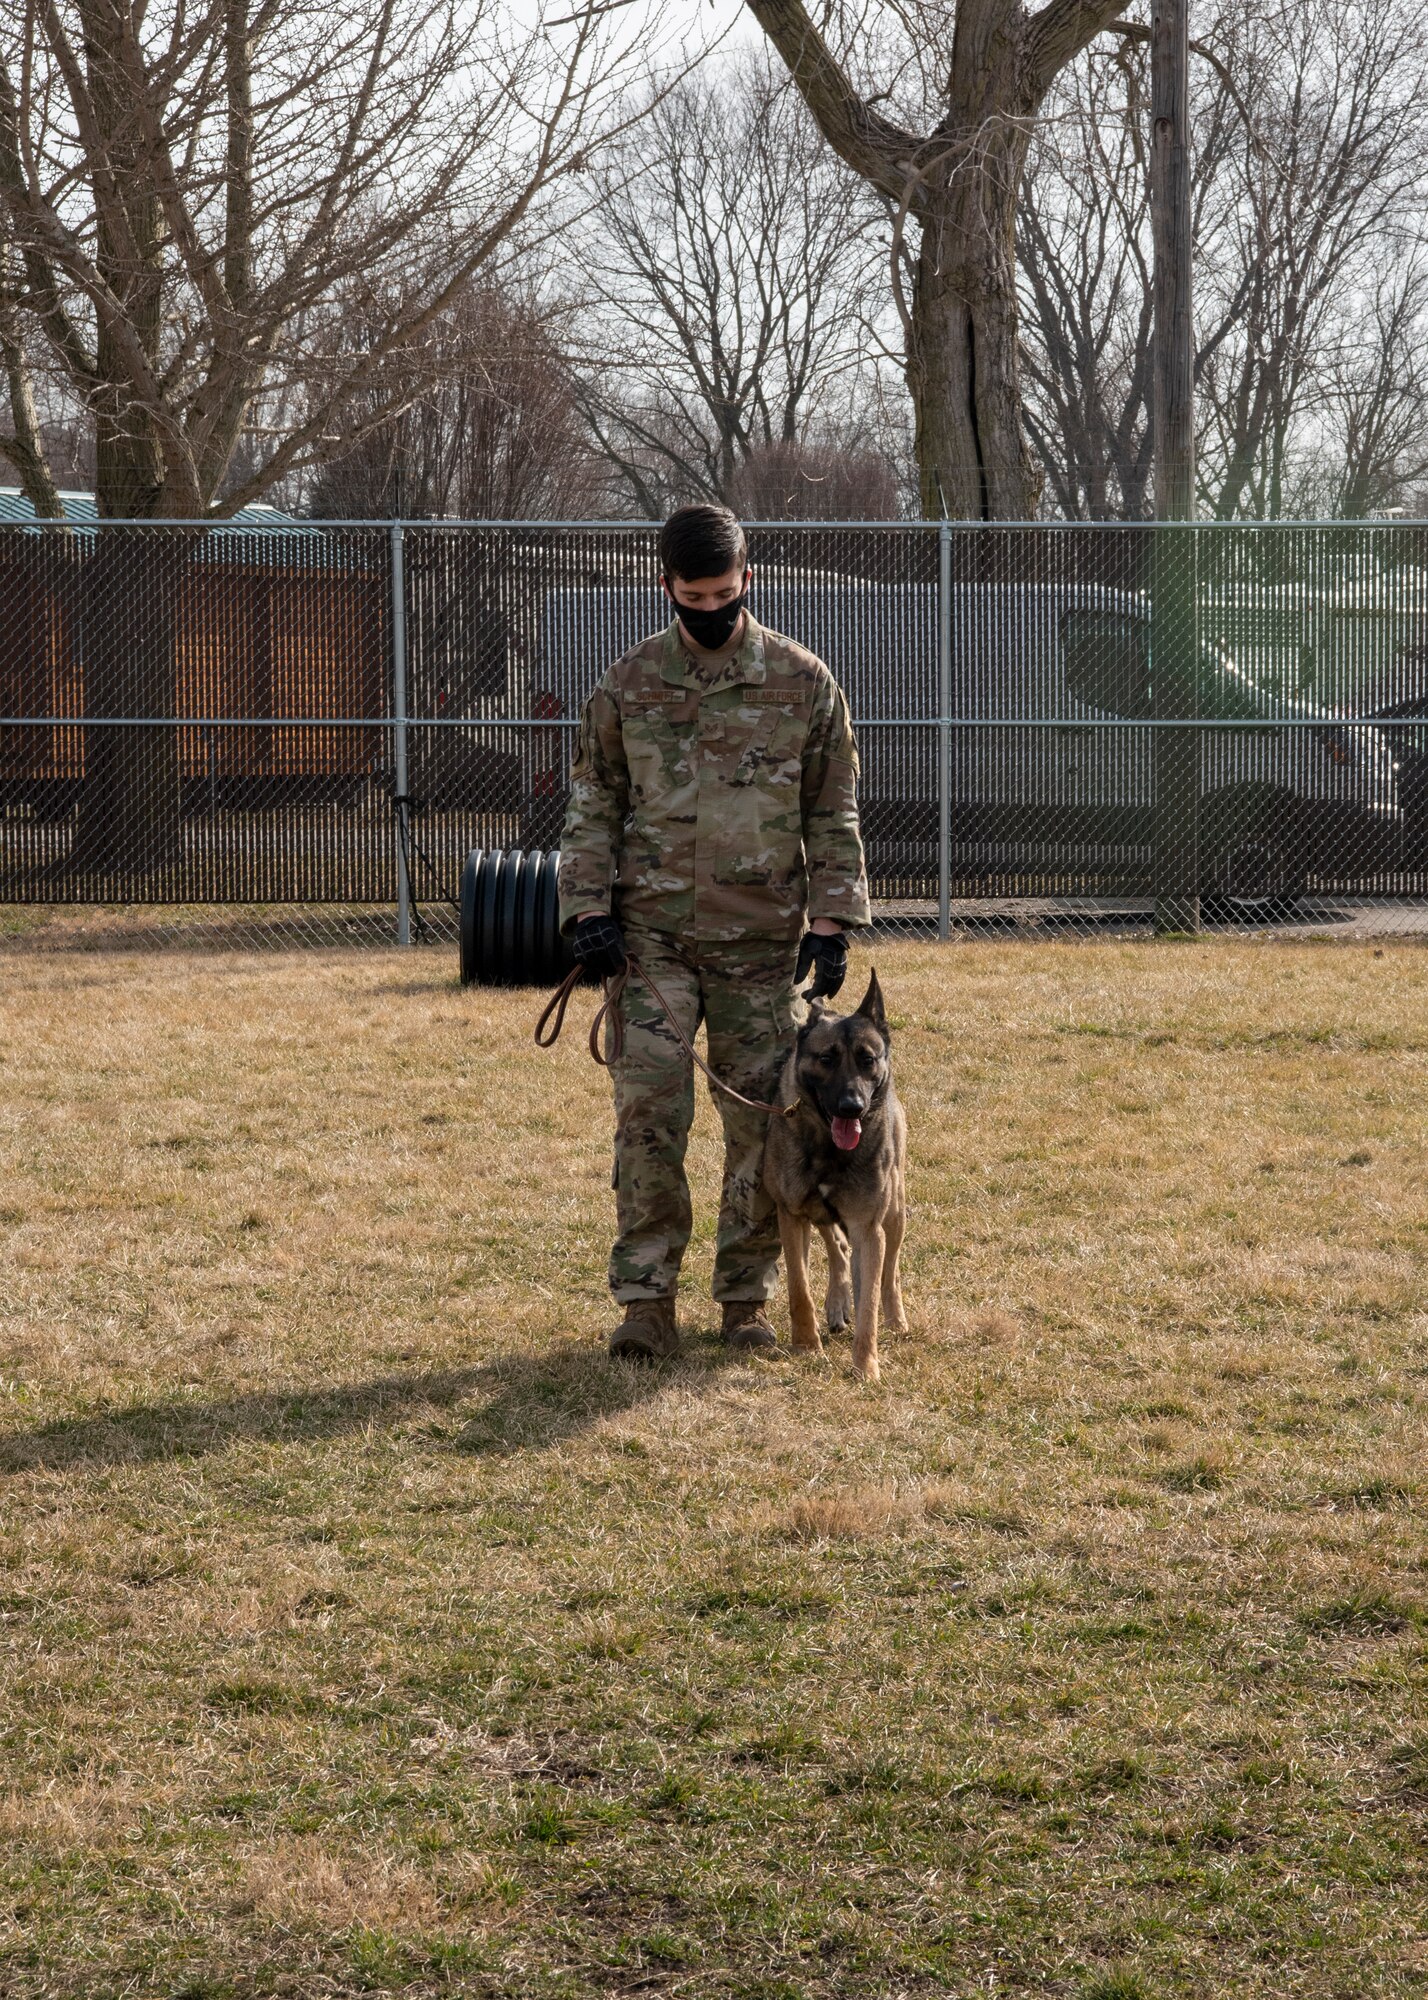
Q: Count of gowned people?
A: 0